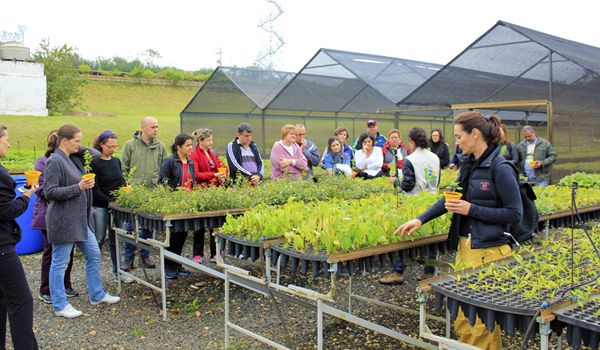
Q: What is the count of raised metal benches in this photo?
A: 3